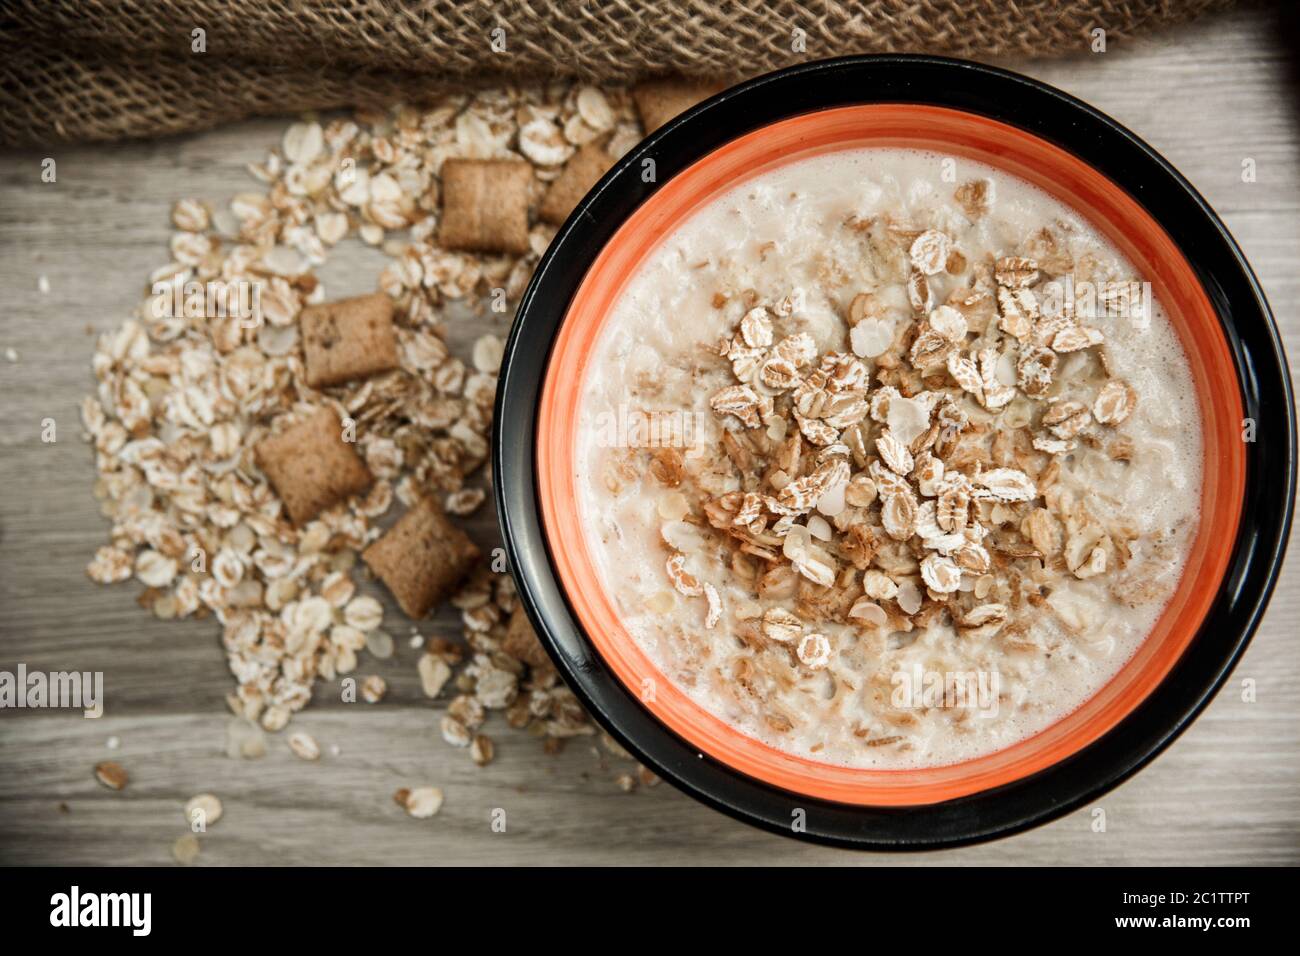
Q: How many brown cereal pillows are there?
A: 7